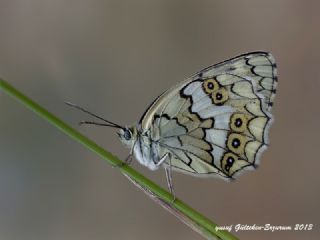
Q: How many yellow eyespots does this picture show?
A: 5